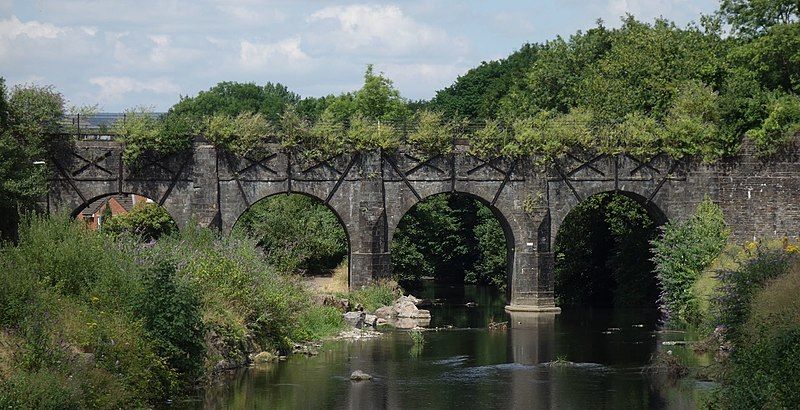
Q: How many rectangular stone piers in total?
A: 3